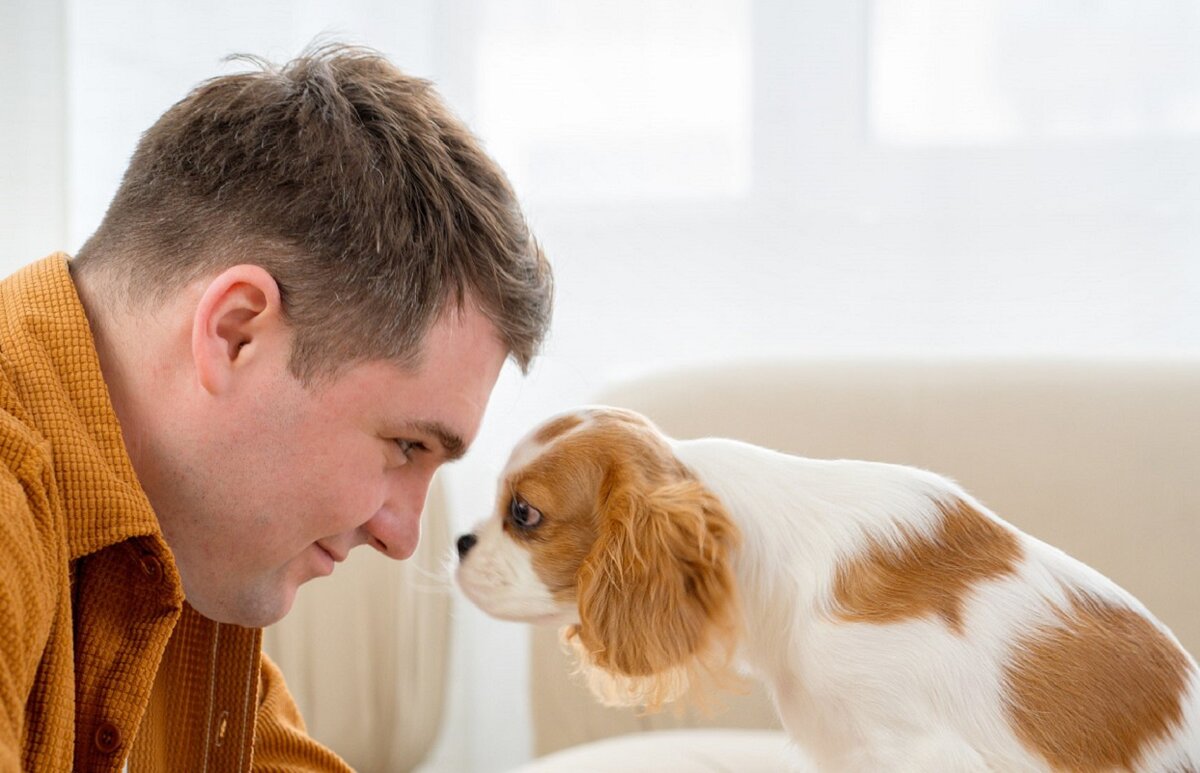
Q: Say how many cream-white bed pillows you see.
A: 0